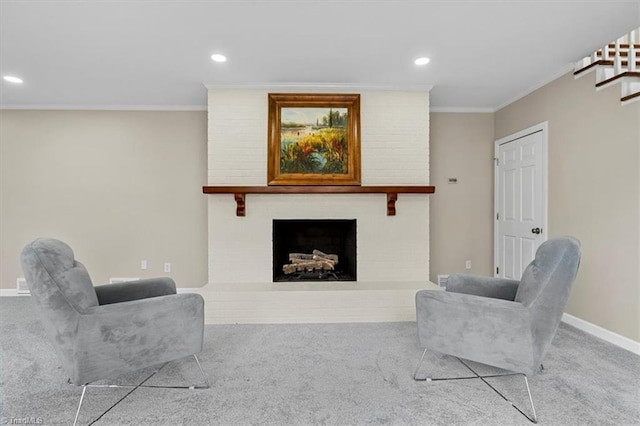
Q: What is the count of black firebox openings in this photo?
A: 1